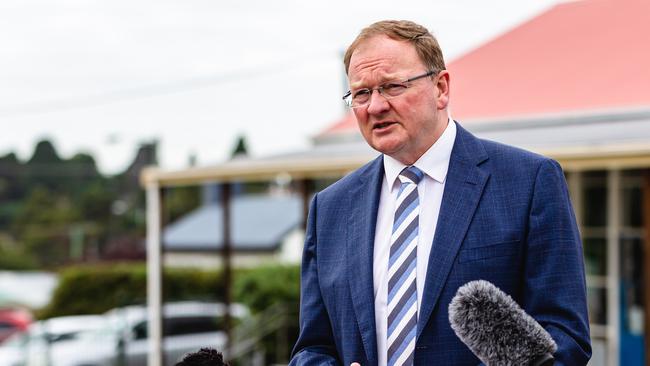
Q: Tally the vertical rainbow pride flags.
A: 0